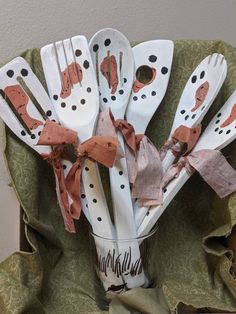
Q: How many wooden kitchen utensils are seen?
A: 6